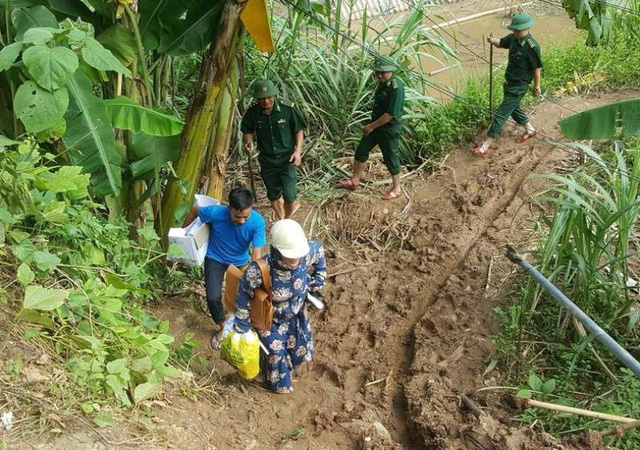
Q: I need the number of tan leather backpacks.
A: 1